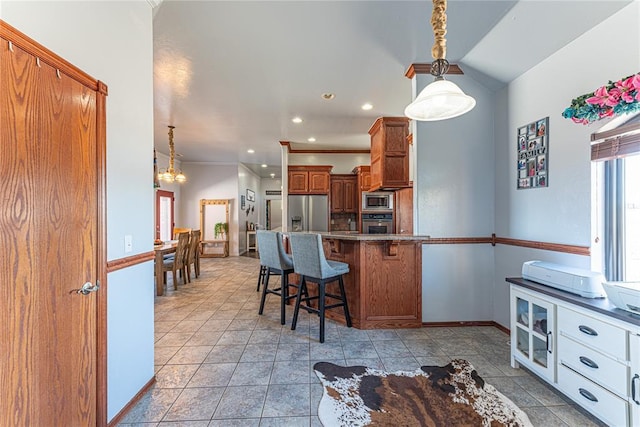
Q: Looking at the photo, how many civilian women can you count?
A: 0